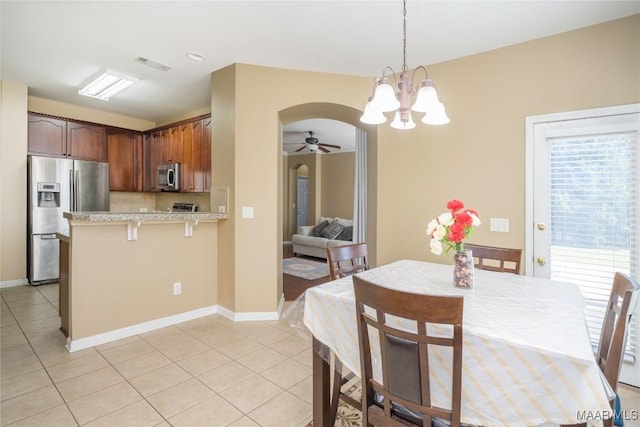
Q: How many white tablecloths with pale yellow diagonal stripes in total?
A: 1